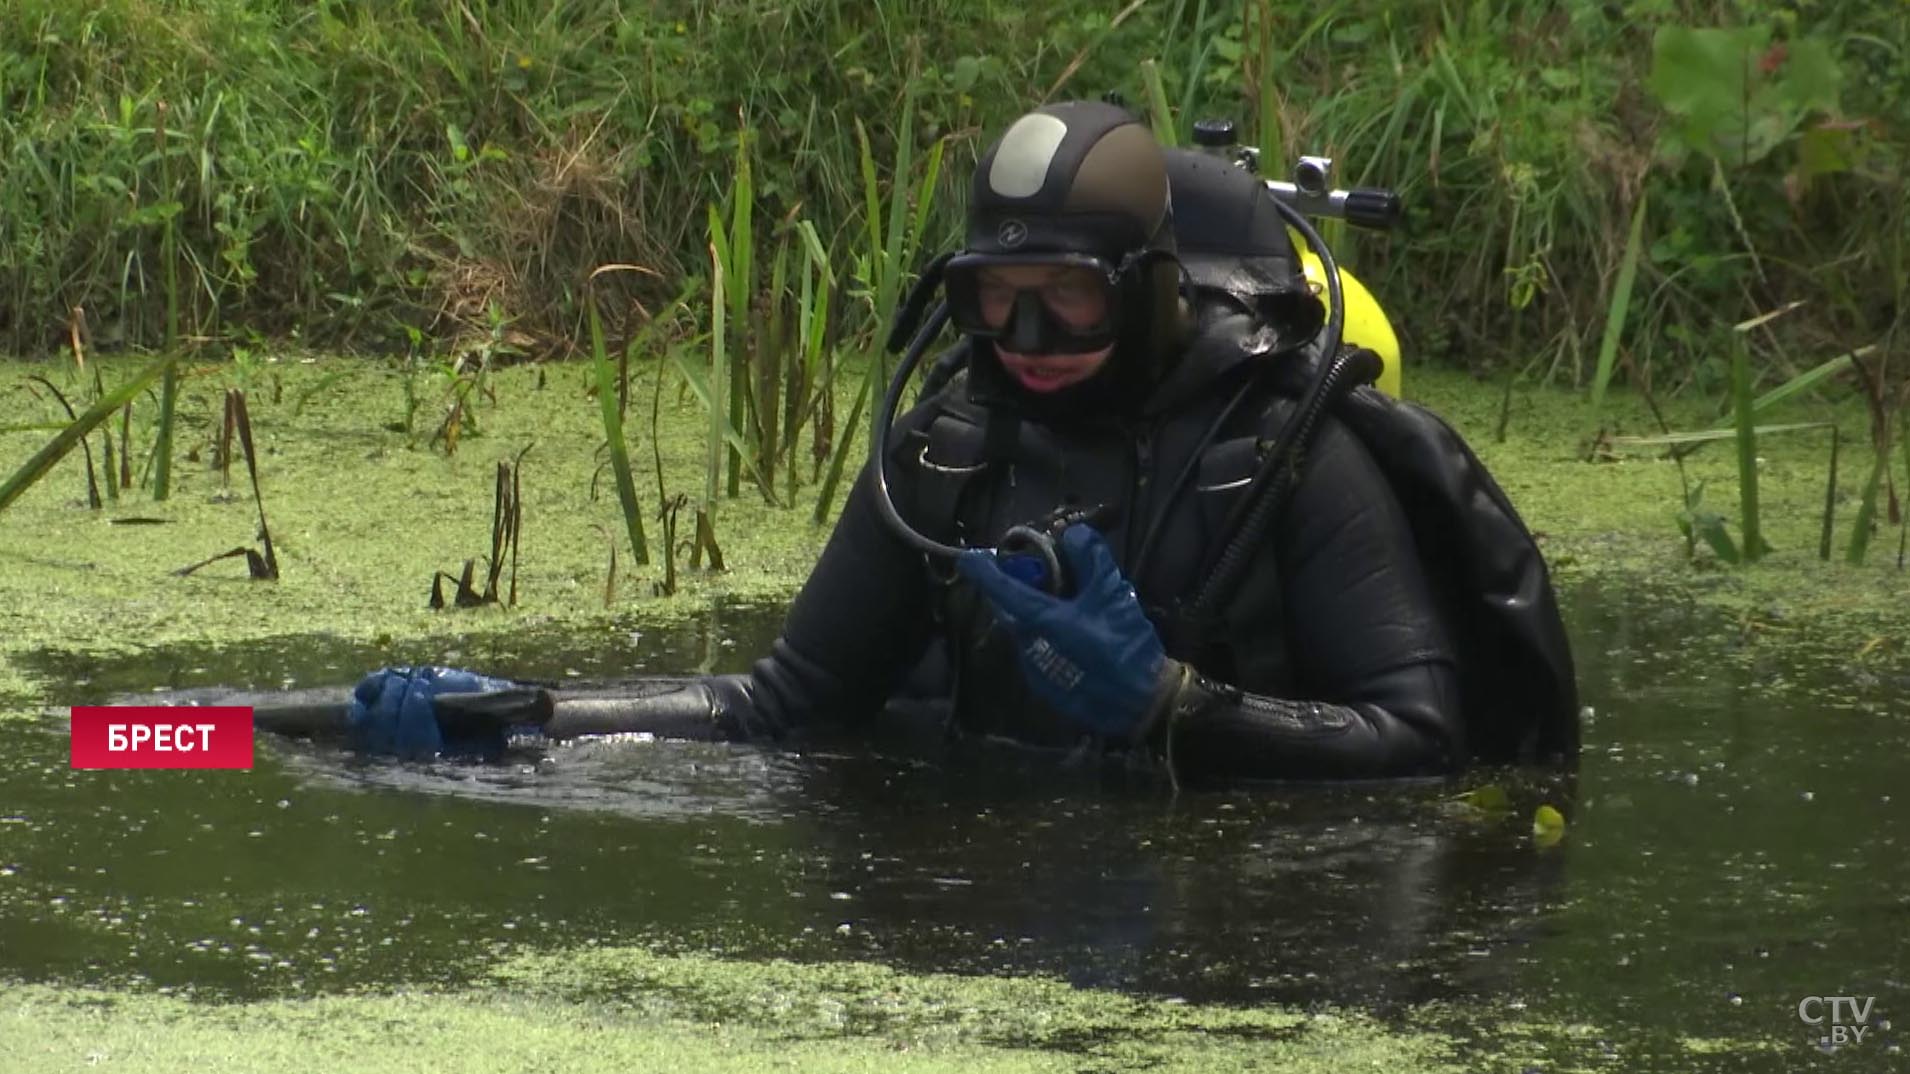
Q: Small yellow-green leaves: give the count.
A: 2